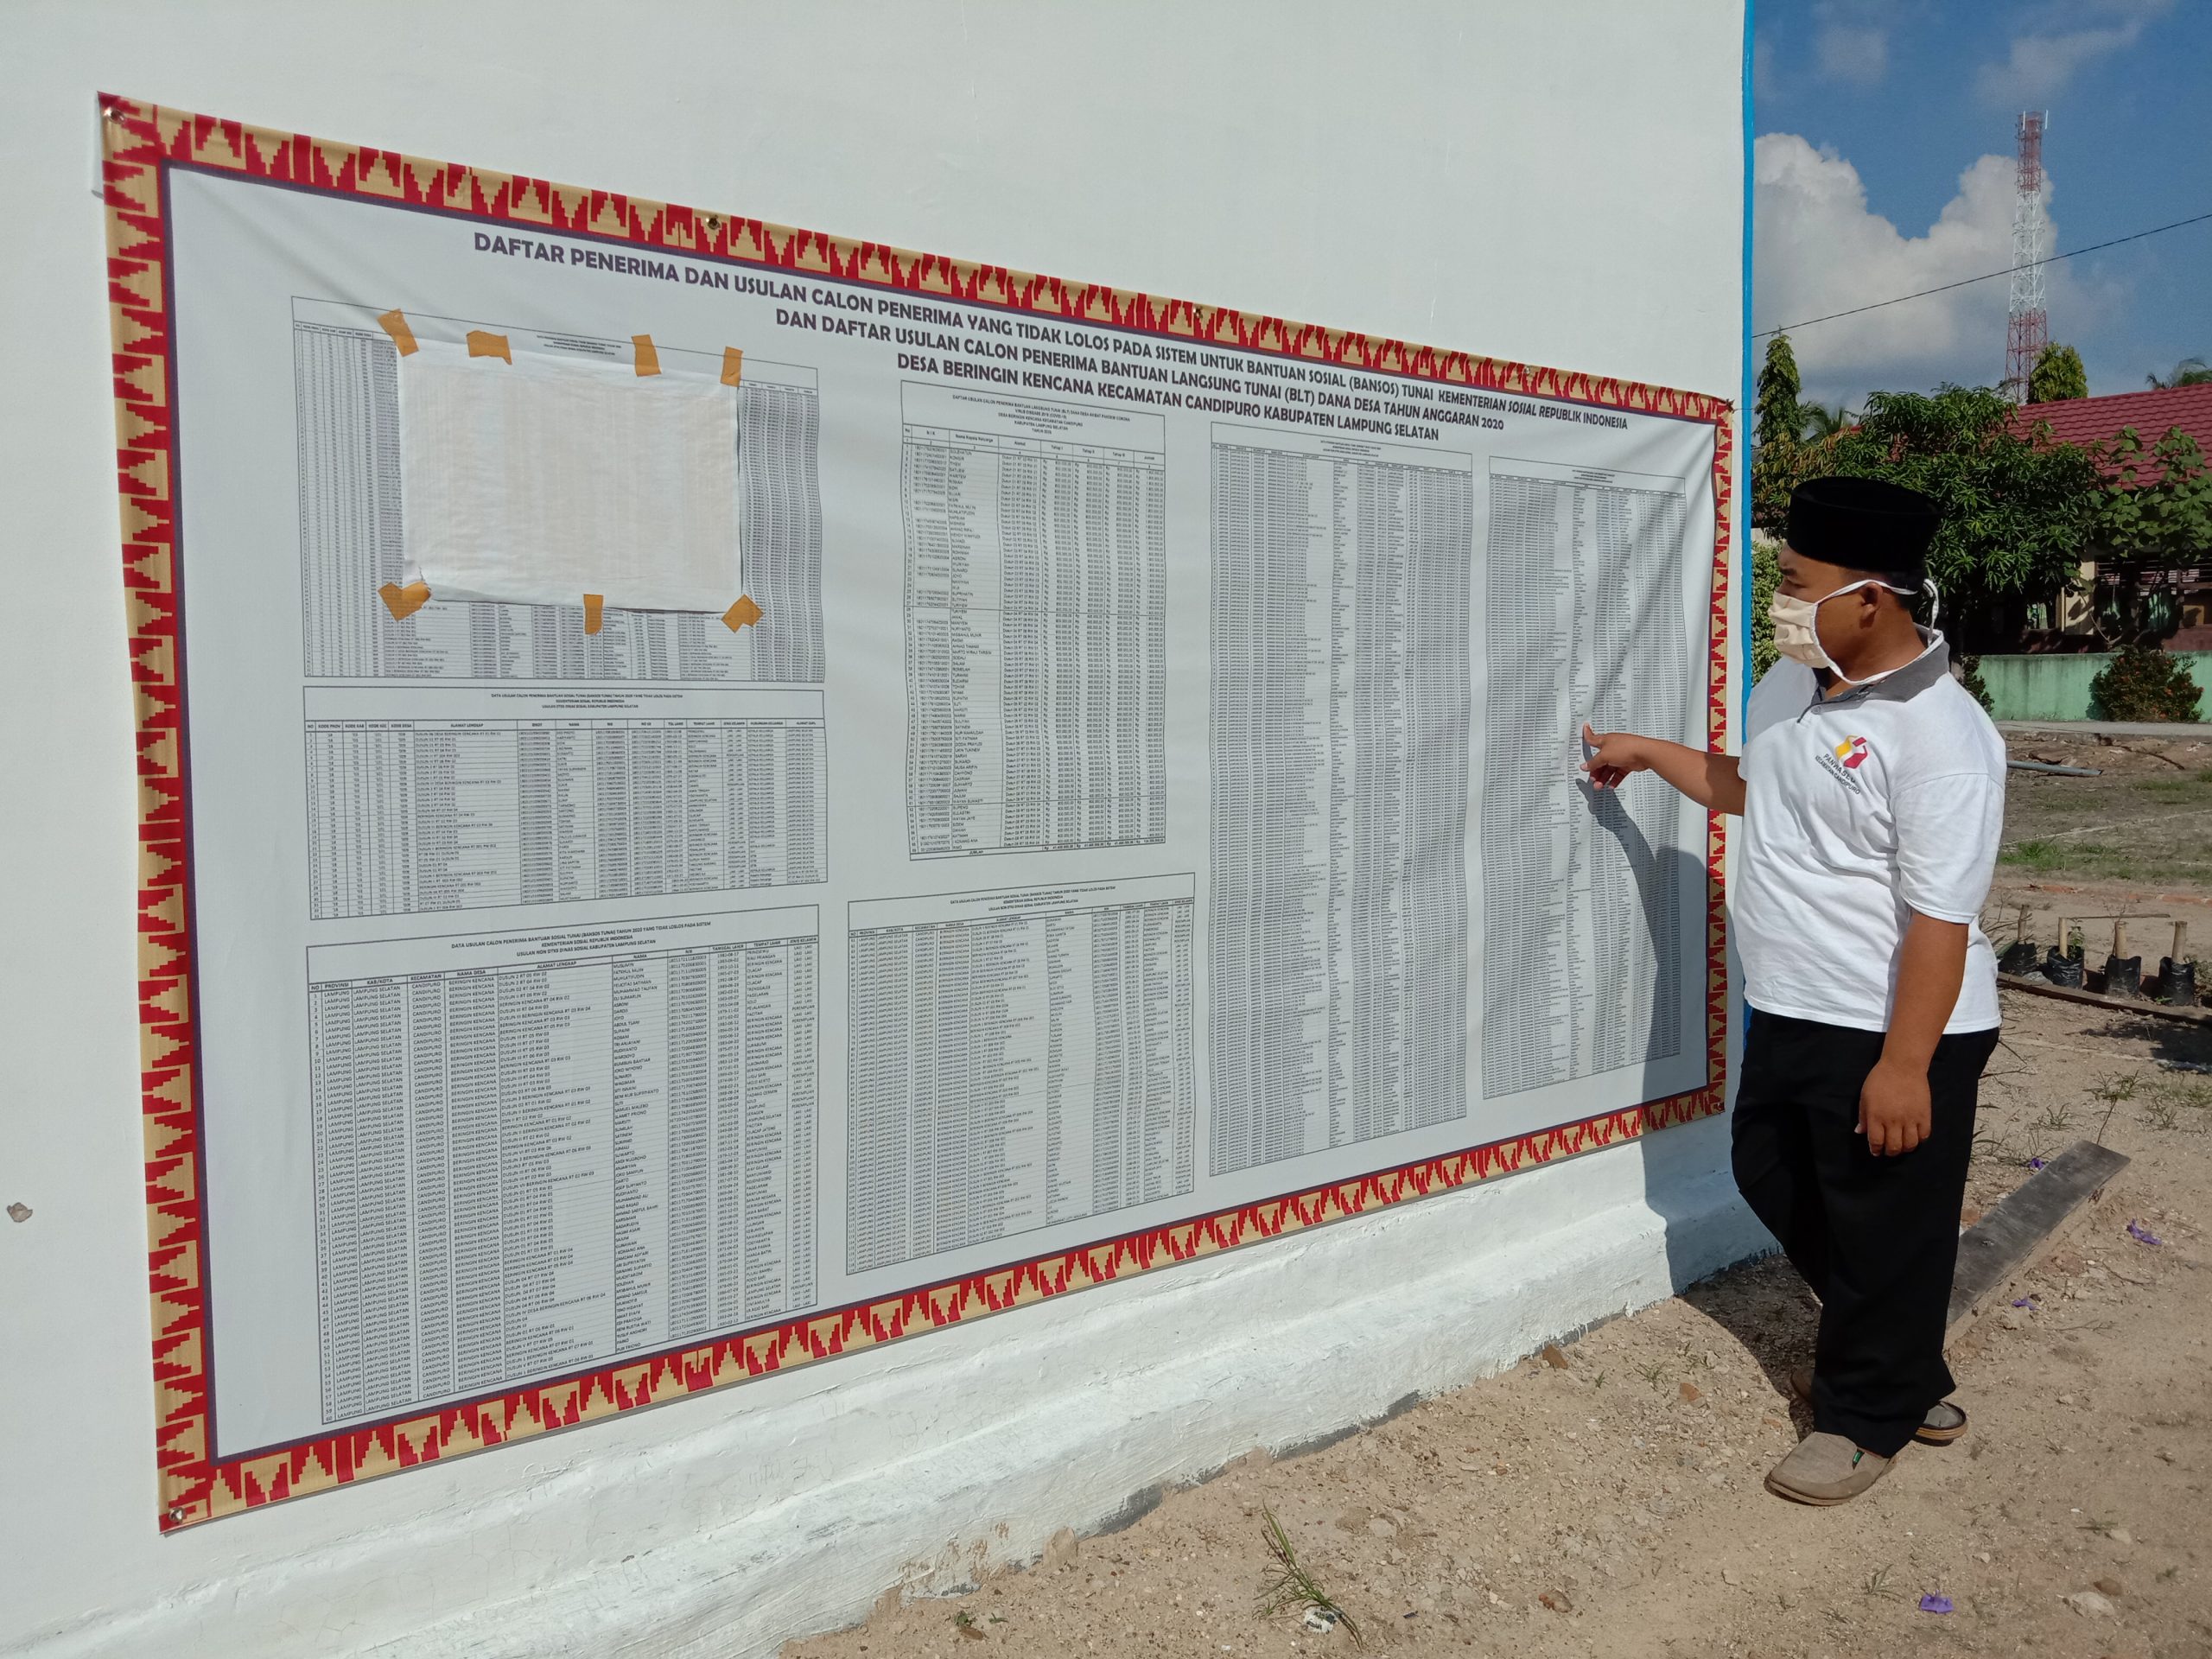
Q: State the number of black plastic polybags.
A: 4